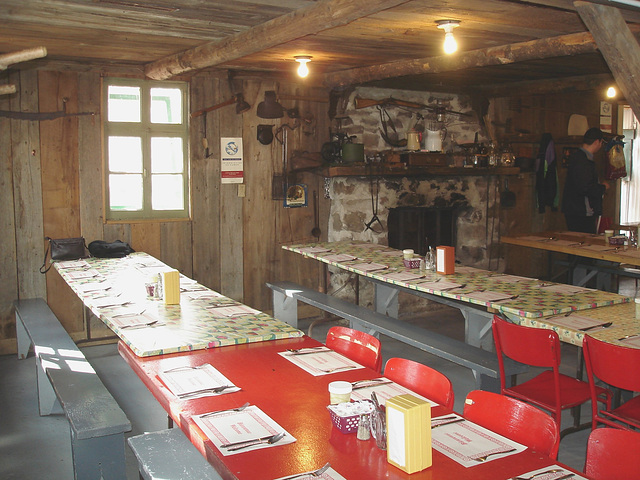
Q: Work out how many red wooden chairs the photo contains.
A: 6